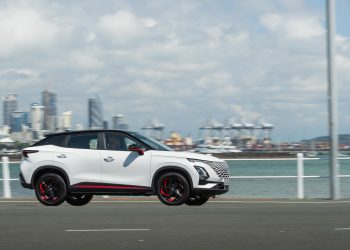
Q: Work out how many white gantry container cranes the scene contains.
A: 5